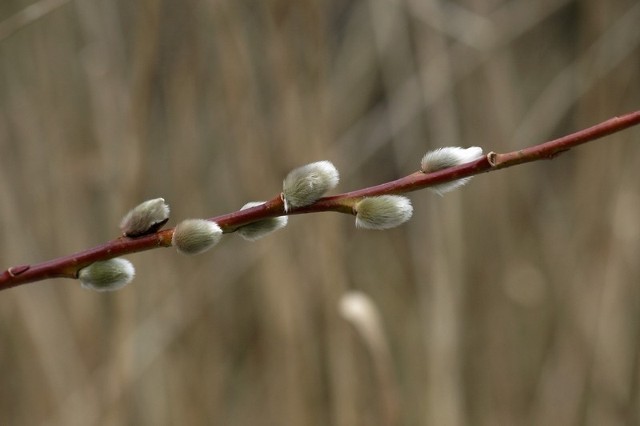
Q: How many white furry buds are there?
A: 7